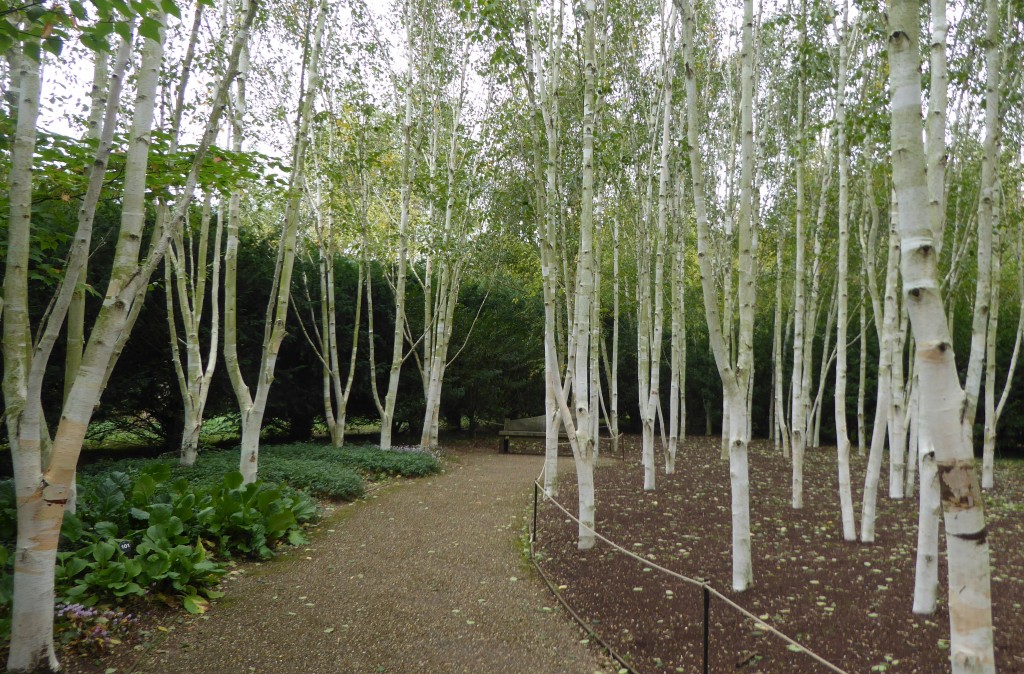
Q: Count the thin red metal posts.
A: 0